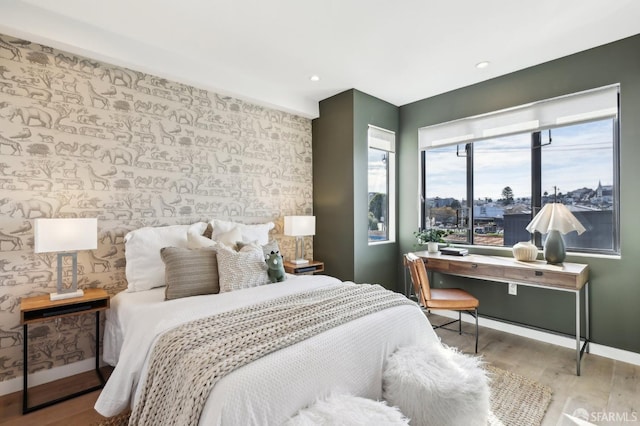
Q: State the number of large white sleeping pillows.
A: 2